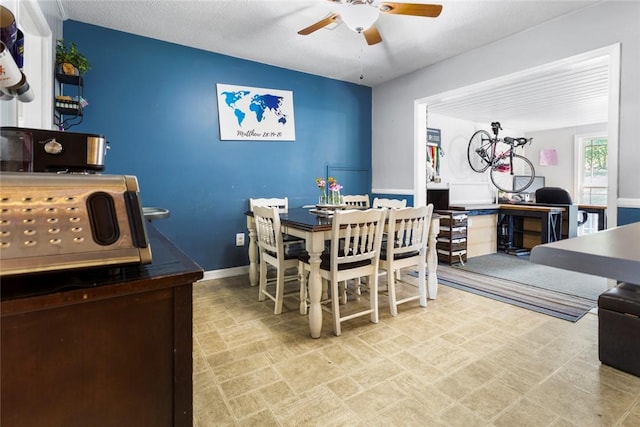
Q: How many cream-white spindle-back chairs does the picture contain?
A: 6